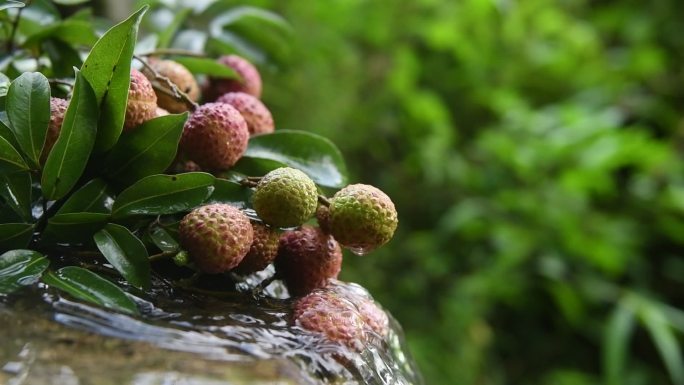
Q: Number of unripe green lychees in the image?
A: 2